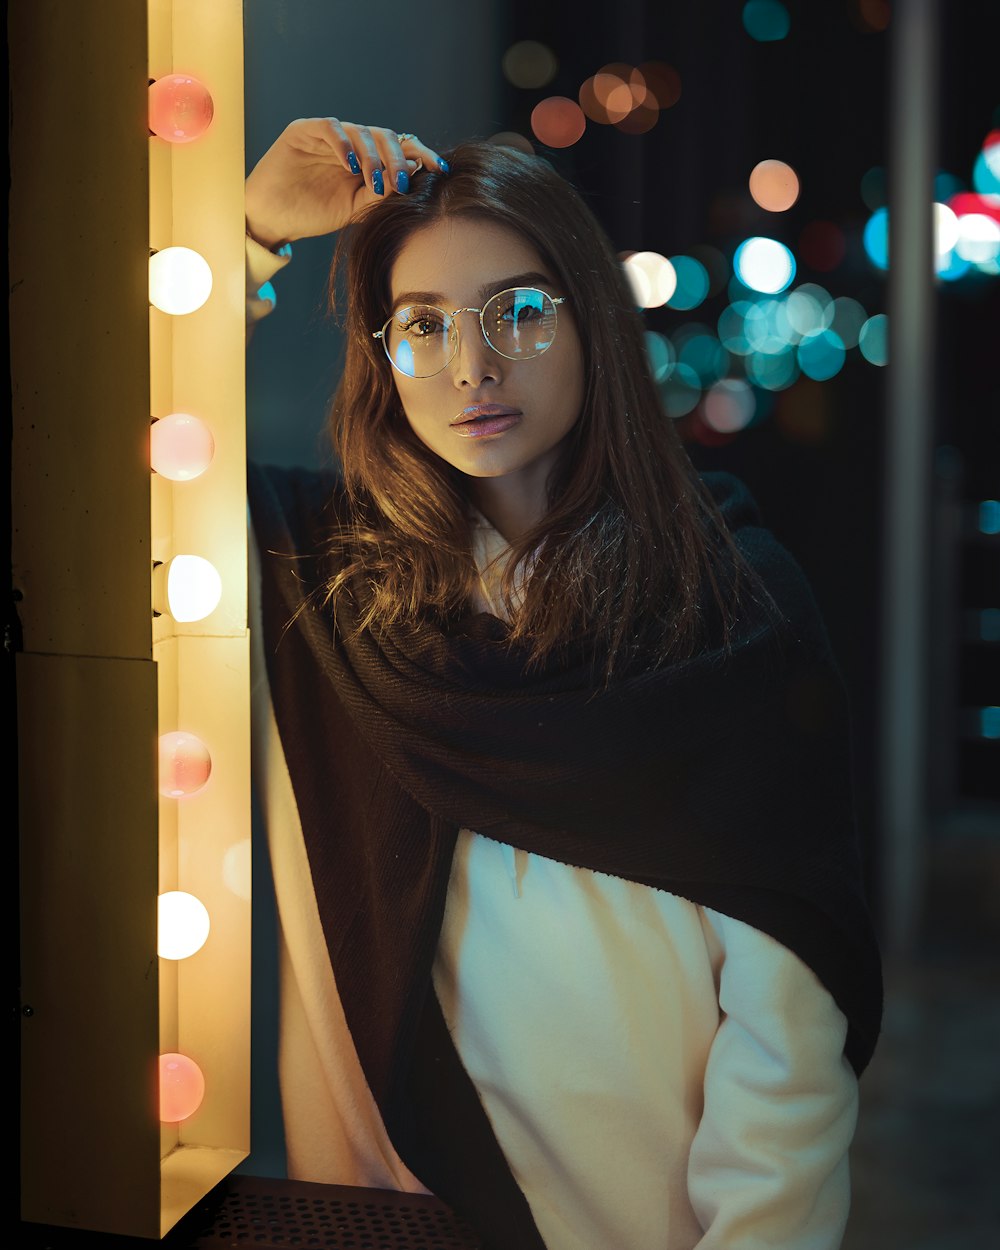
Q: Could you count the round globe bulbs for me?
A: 7